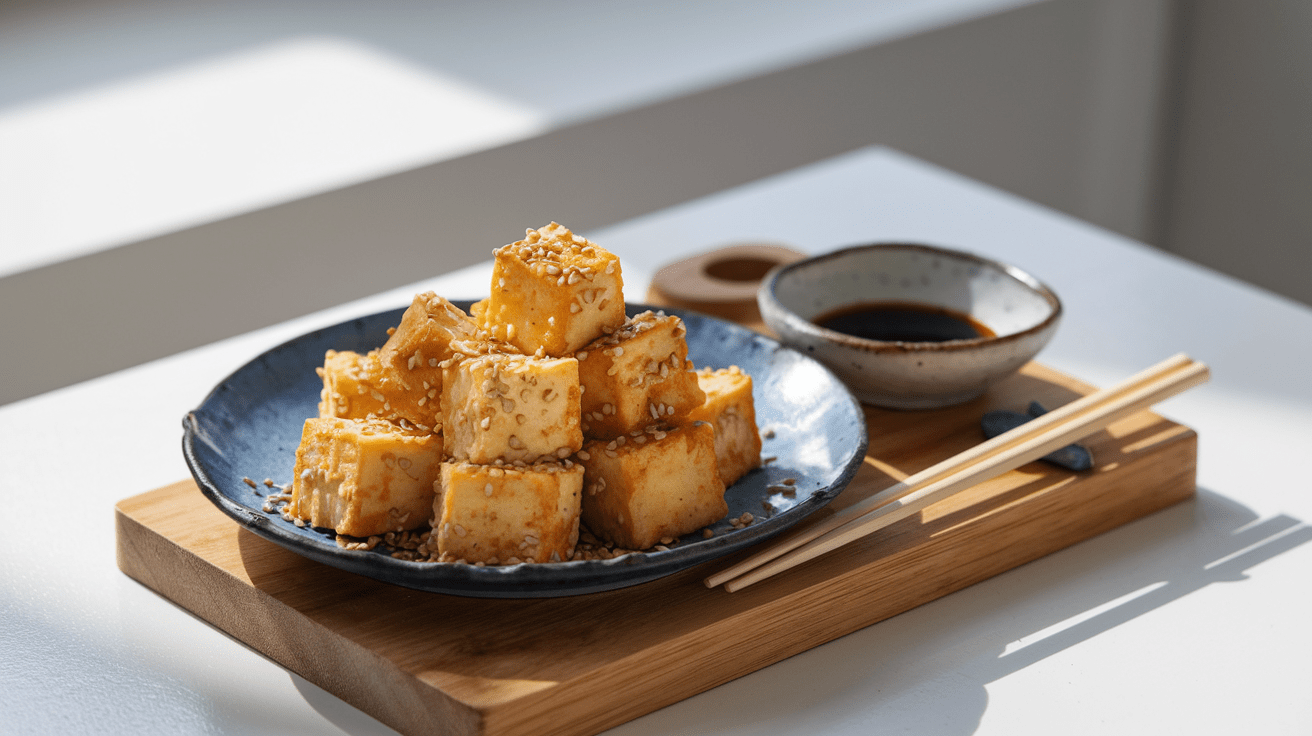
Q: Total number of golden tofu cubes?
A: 9